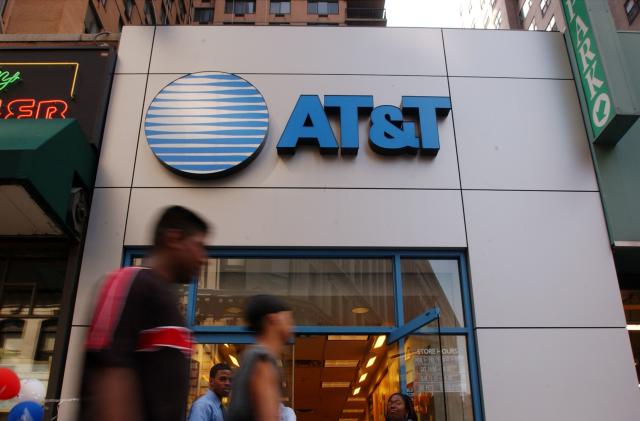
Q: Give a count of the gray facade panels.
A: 11